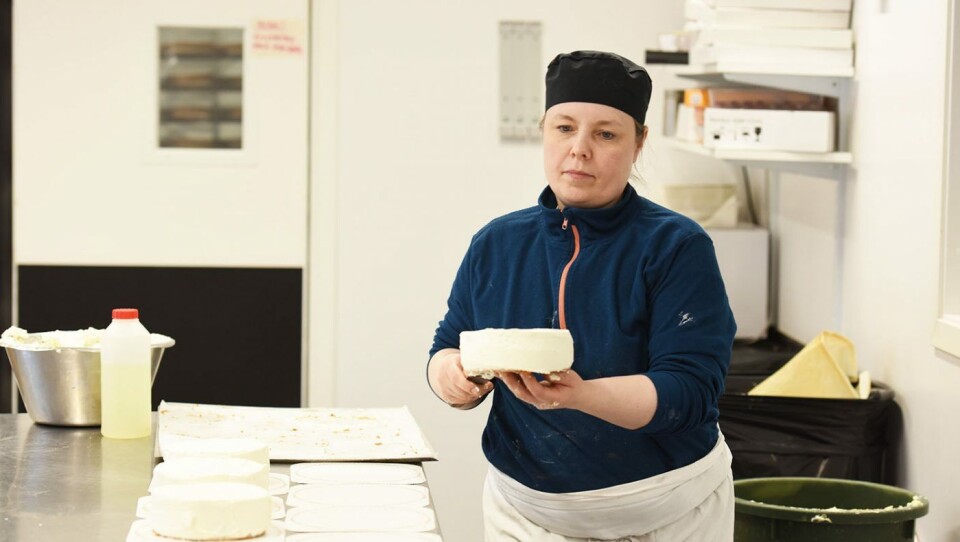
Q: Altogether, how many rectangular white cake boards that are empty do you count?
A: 4